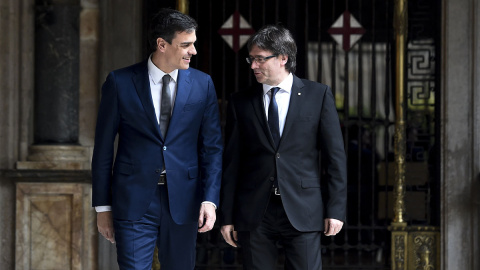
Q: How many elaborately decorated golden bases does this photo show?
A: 1